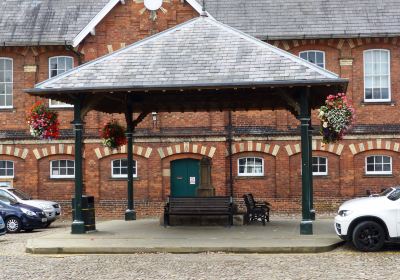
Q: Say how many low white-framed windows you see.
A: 6